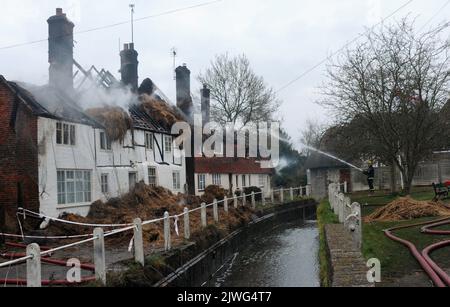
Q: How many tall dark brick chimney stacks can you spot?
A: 4